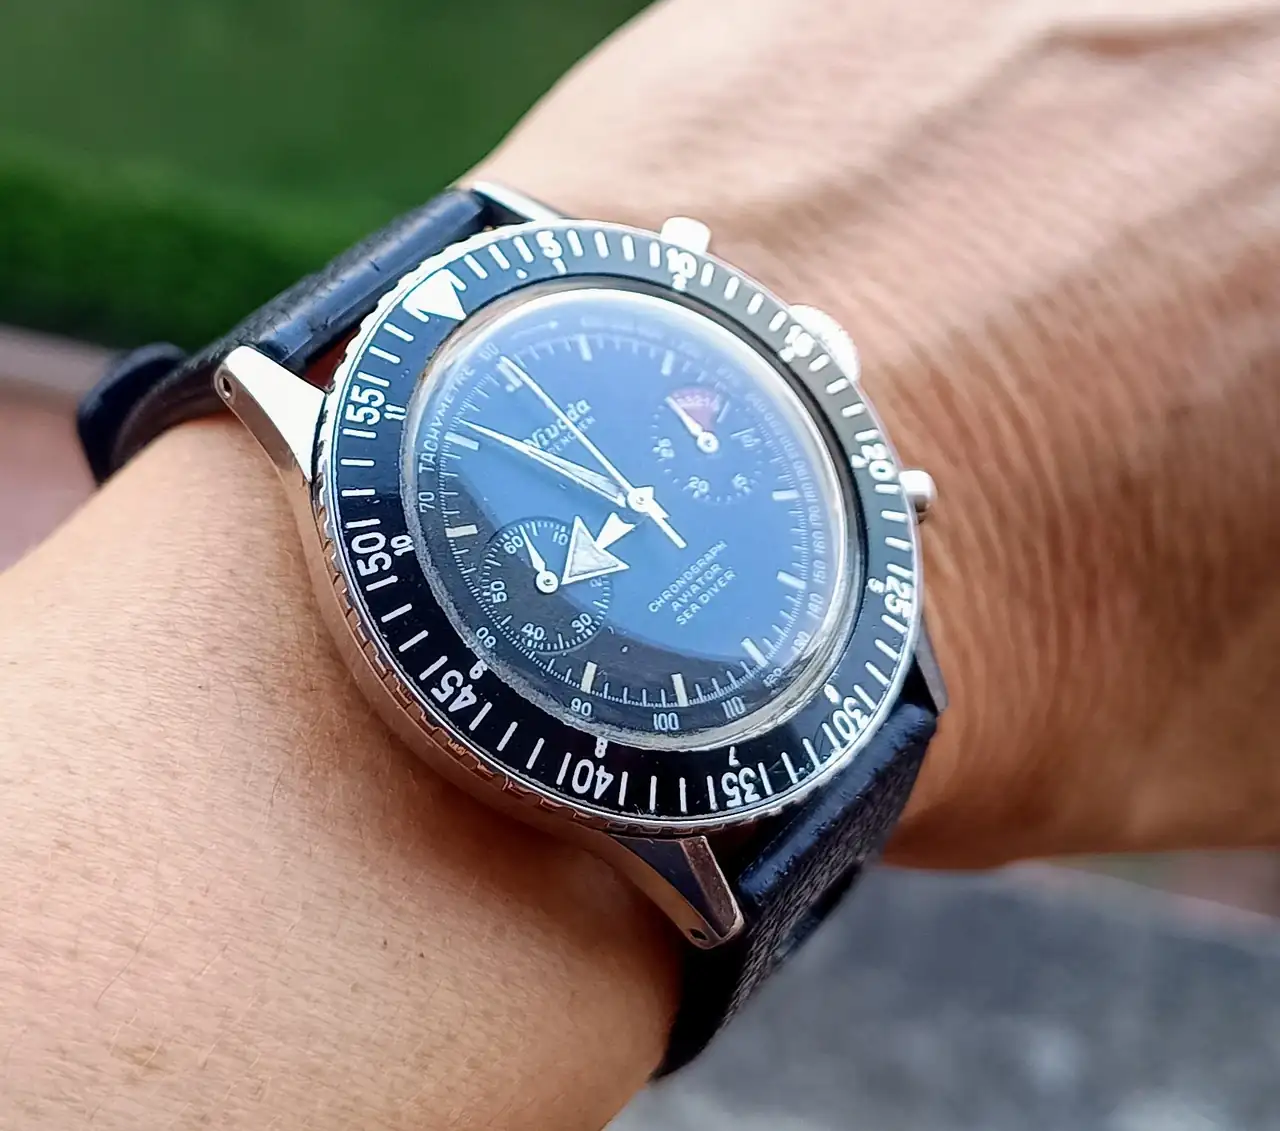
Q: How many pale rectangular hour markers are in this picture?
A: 10